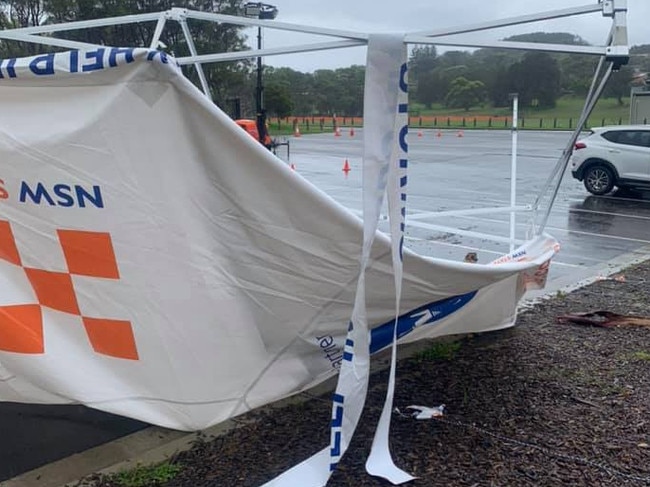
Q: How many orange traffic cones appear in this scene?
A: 8